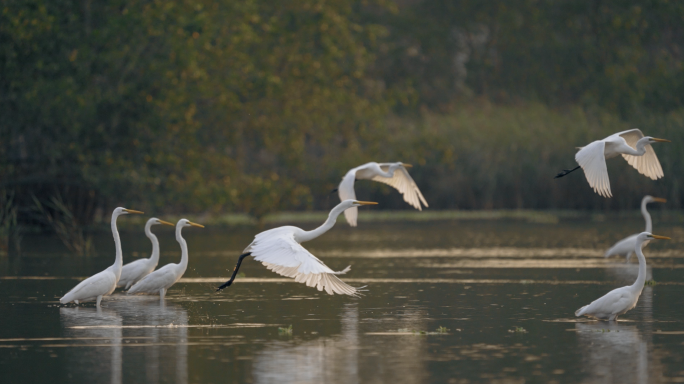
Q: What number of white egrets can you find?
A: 8